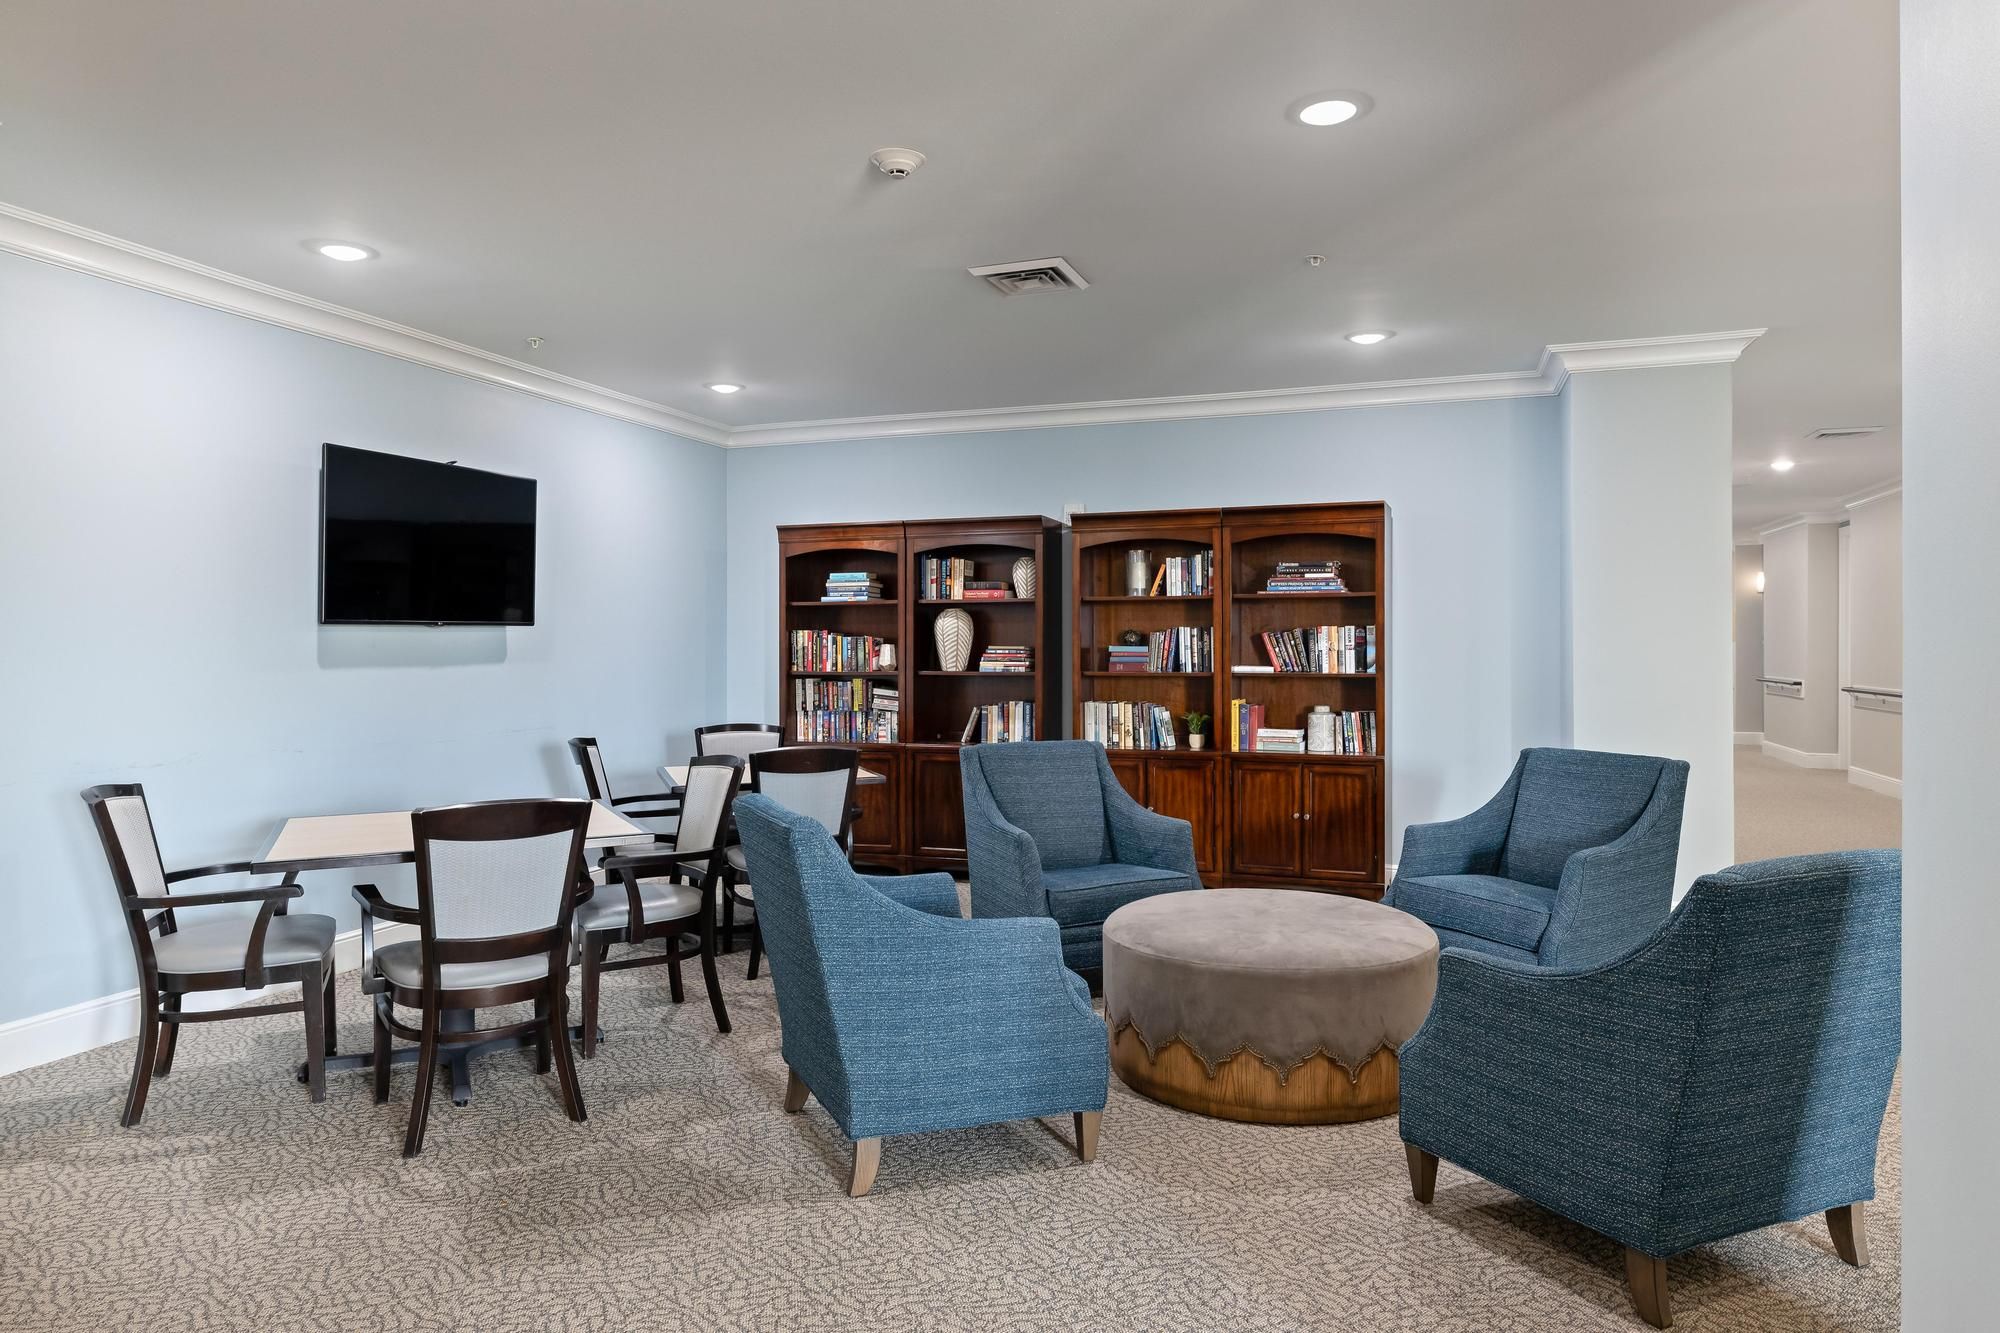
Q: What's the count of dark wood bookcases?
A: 4